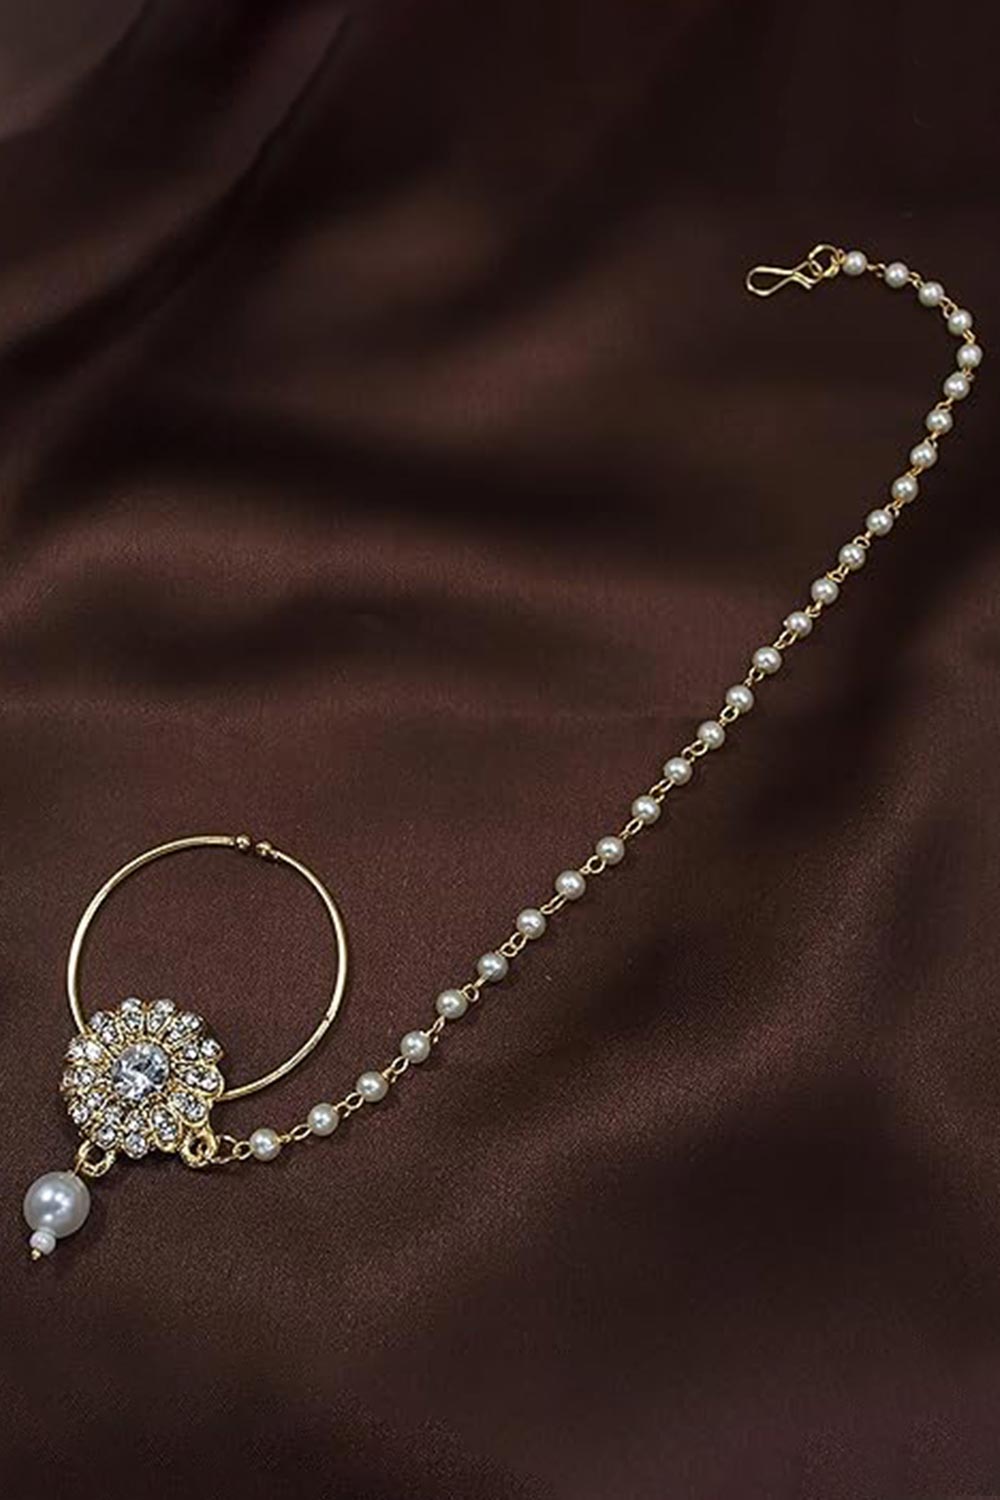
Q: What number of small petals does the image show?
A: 13